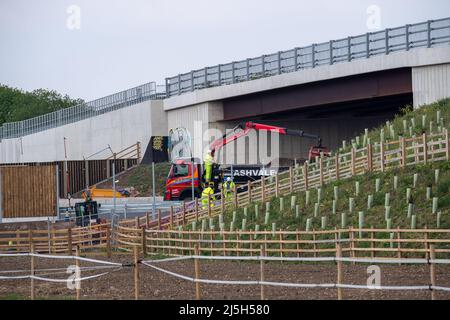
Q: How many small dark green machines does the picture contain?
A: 1